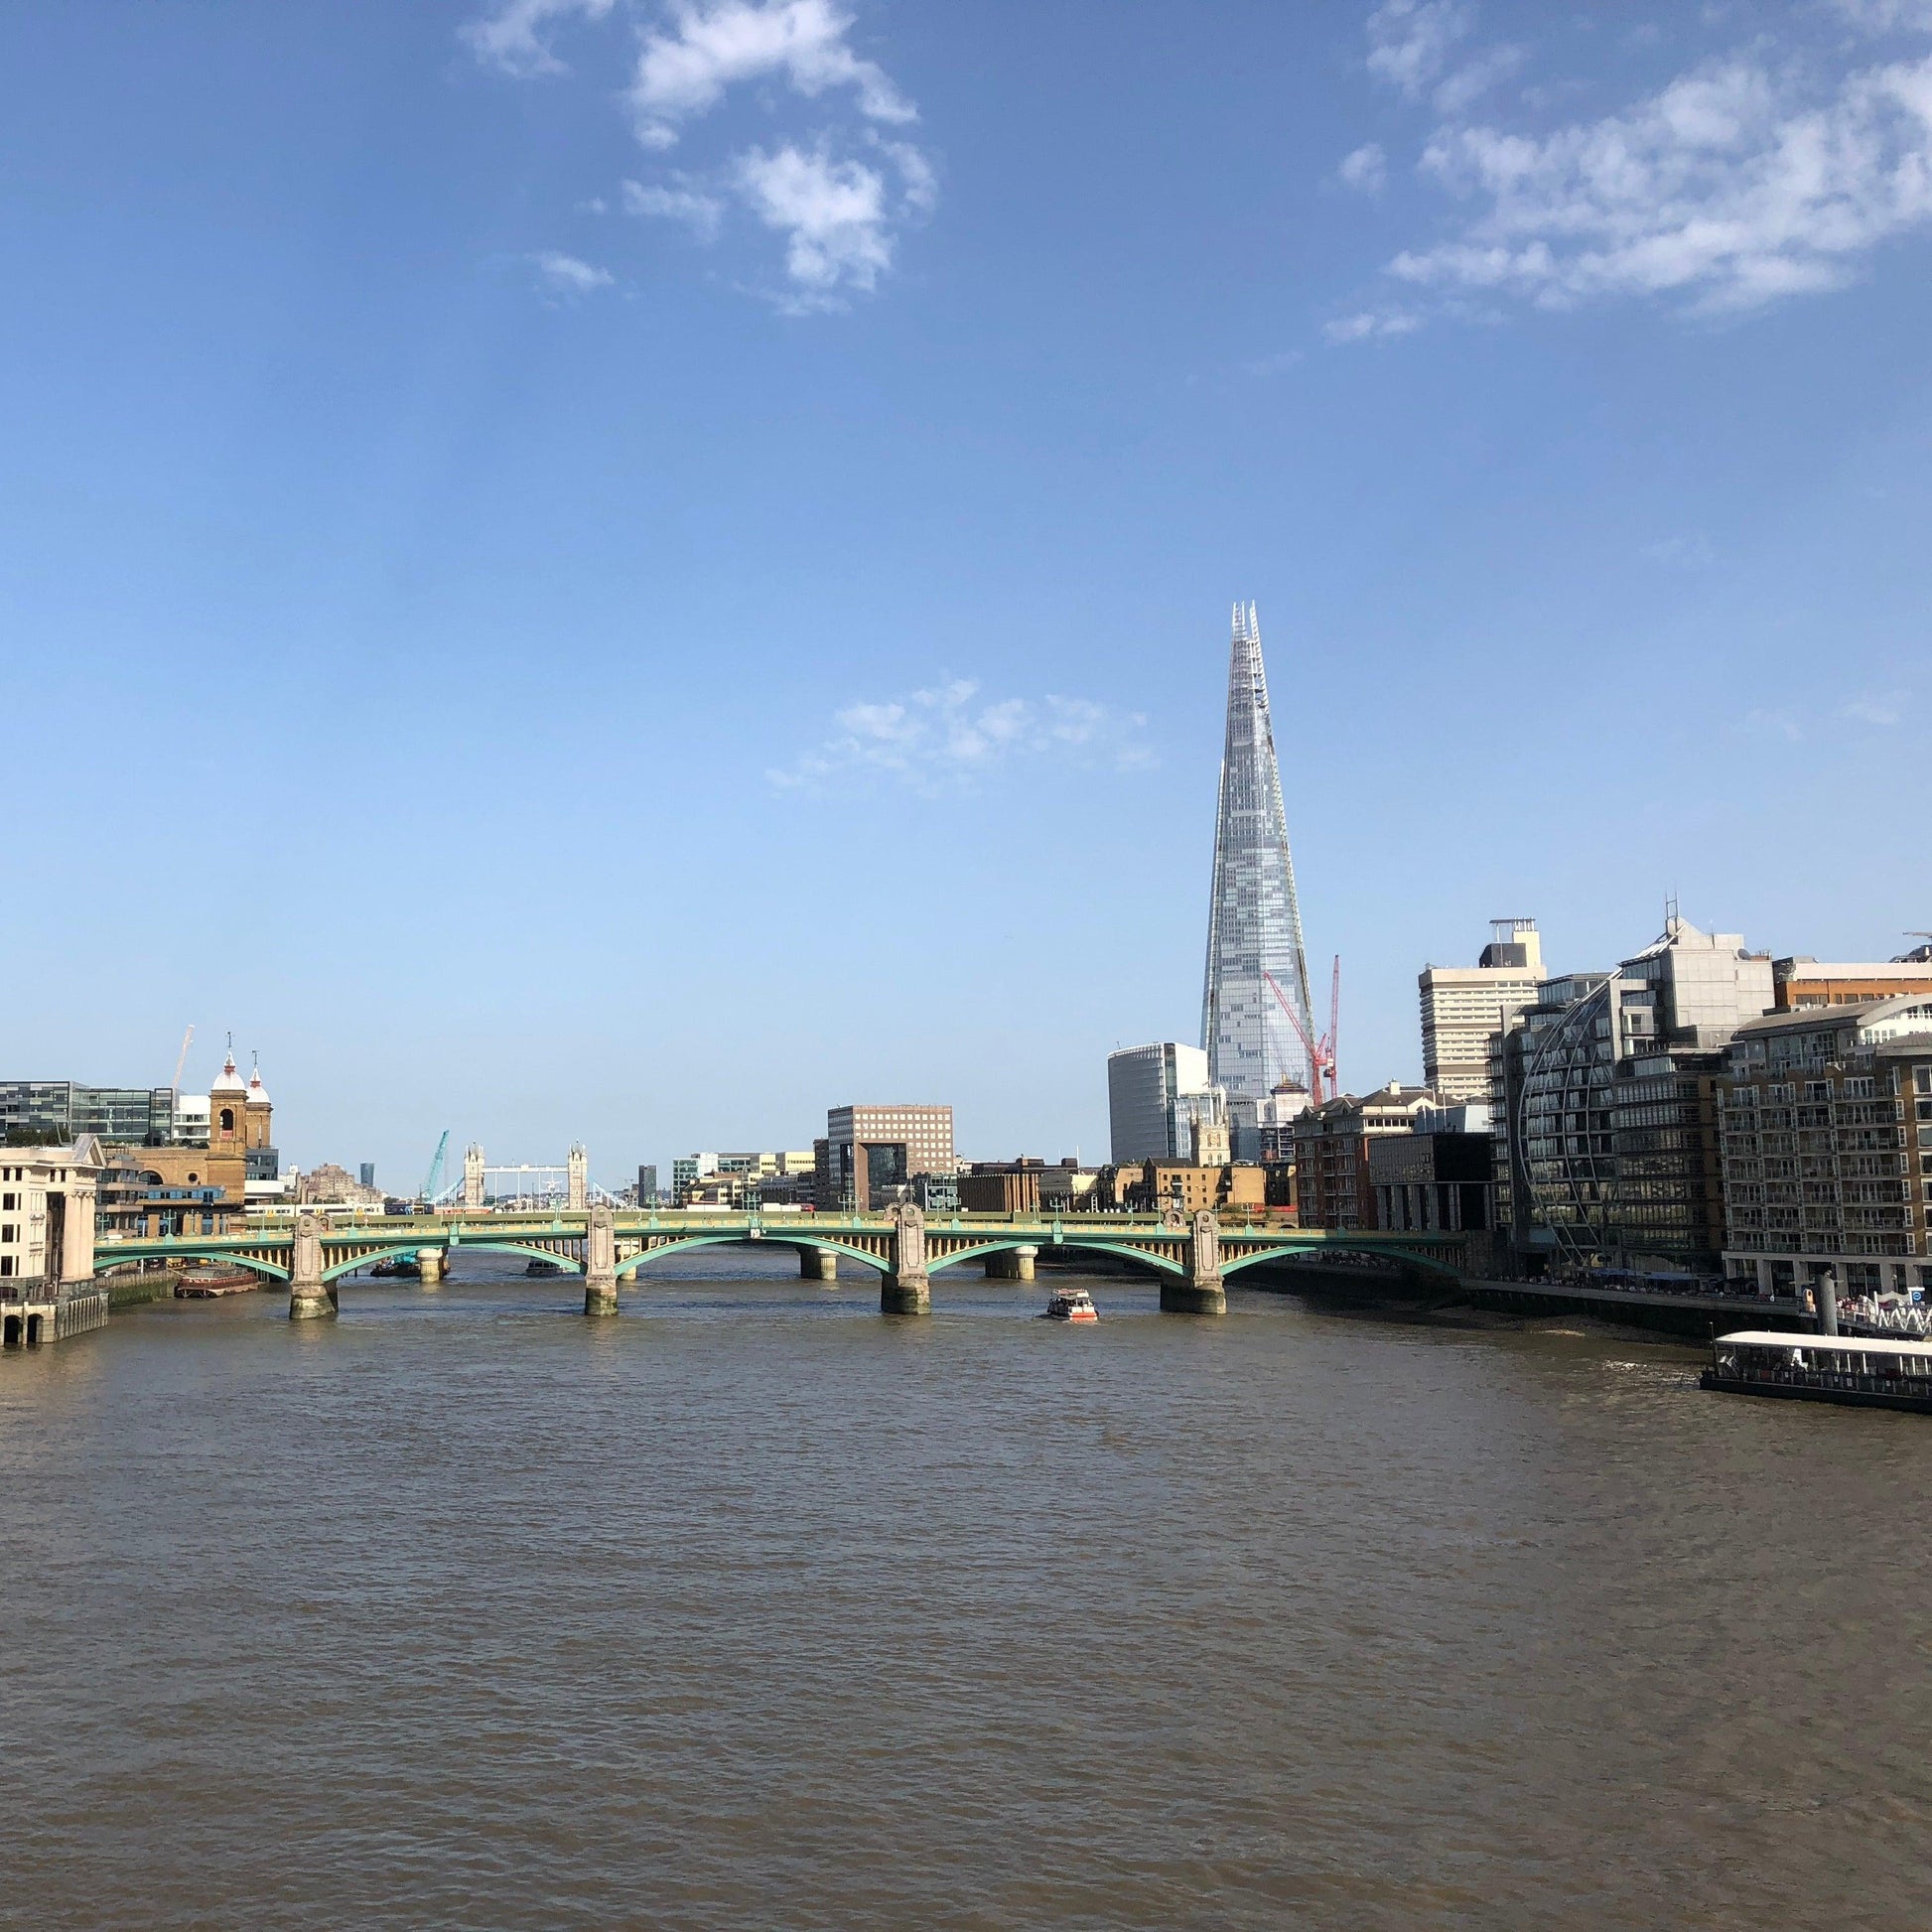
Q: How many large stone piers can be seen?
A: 4